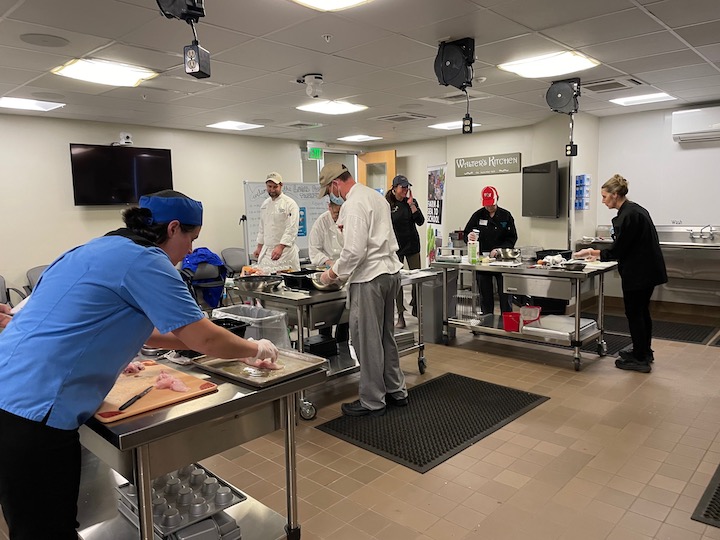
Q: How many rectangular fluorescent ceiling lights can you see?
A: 9